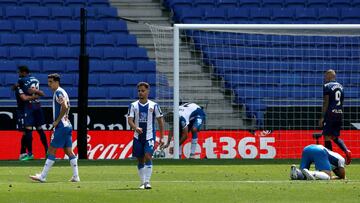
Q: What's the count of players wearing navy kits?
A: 3